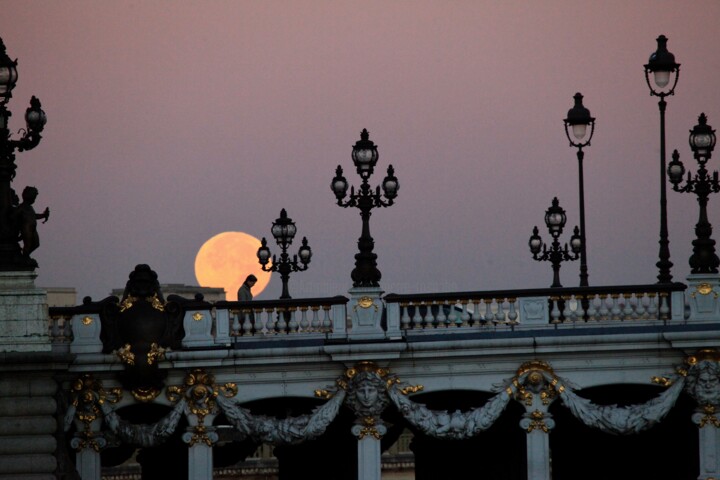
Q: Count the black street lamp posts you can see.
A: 7